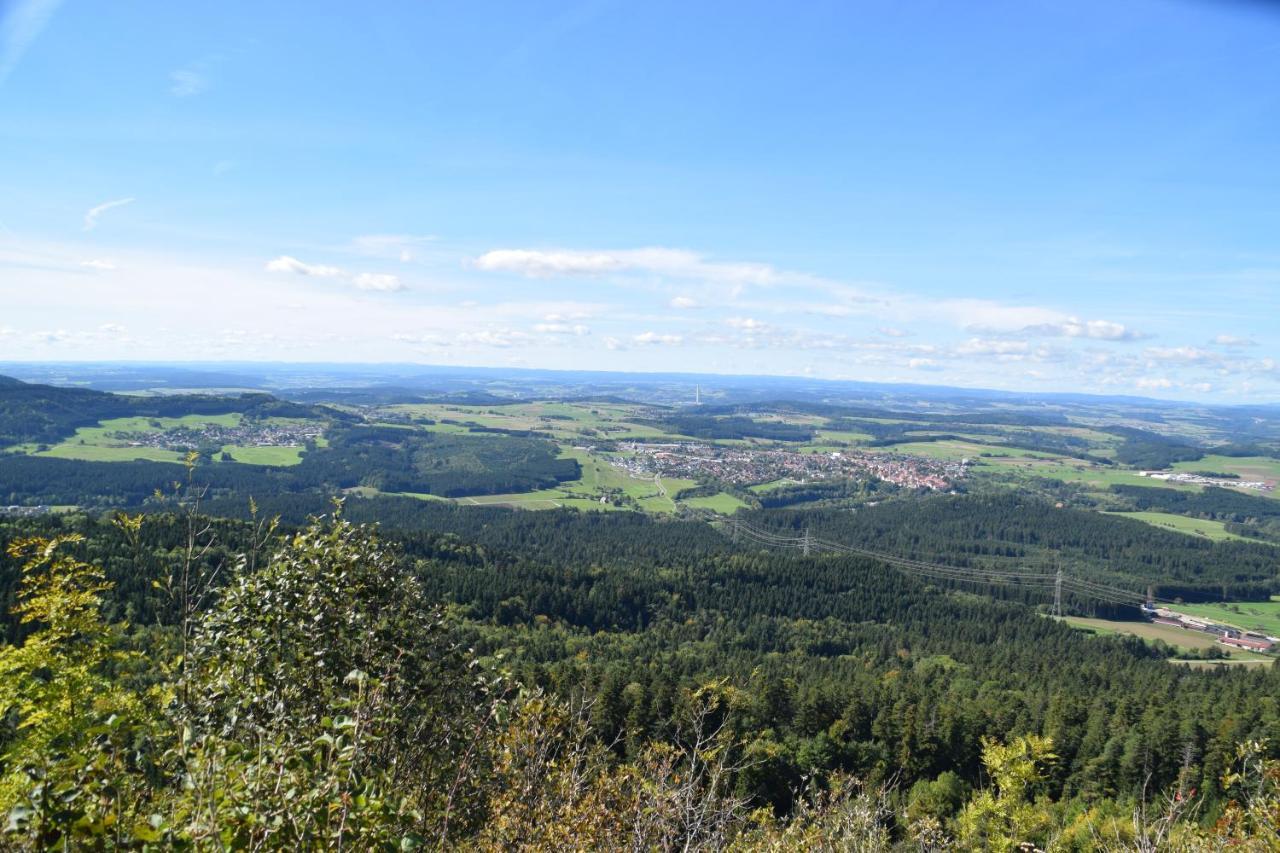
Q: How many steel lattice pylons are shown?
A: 3